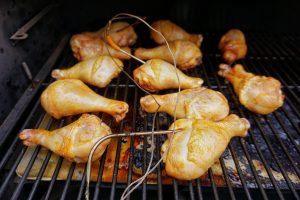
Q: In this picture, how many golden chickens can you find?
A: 12